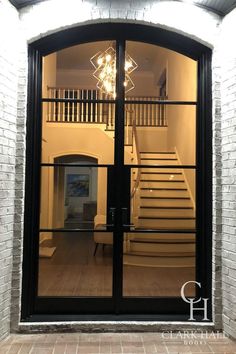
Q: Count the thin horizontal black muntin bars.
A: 6